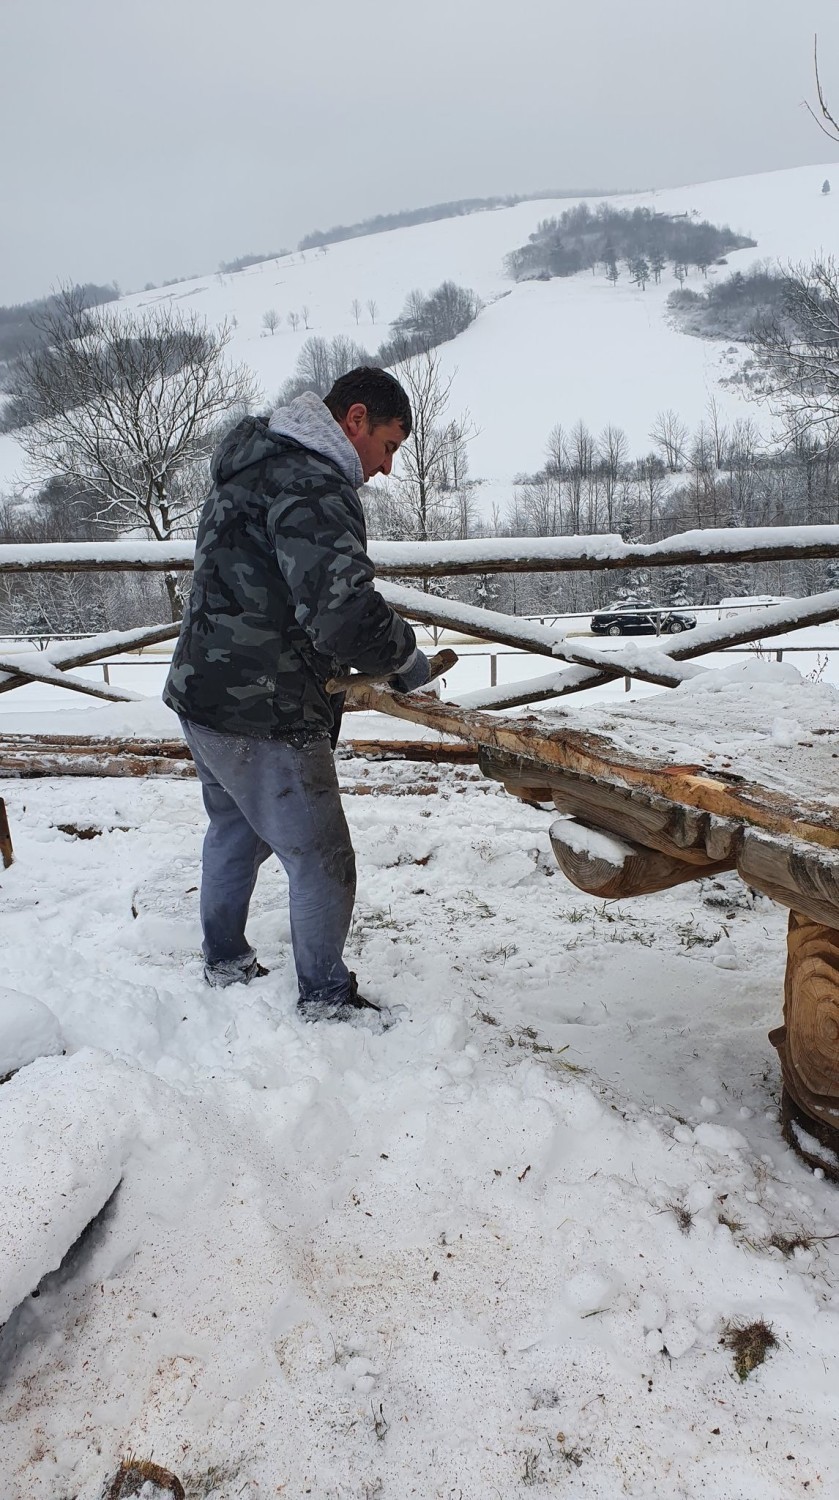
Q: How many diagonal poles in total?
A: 4